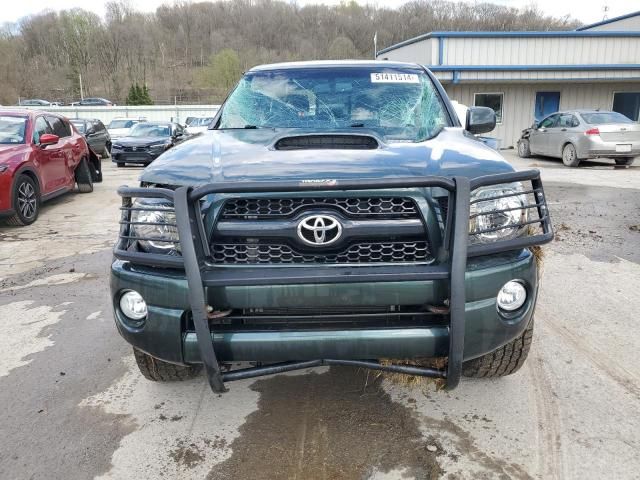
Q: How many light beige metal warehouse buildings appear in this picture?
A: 1